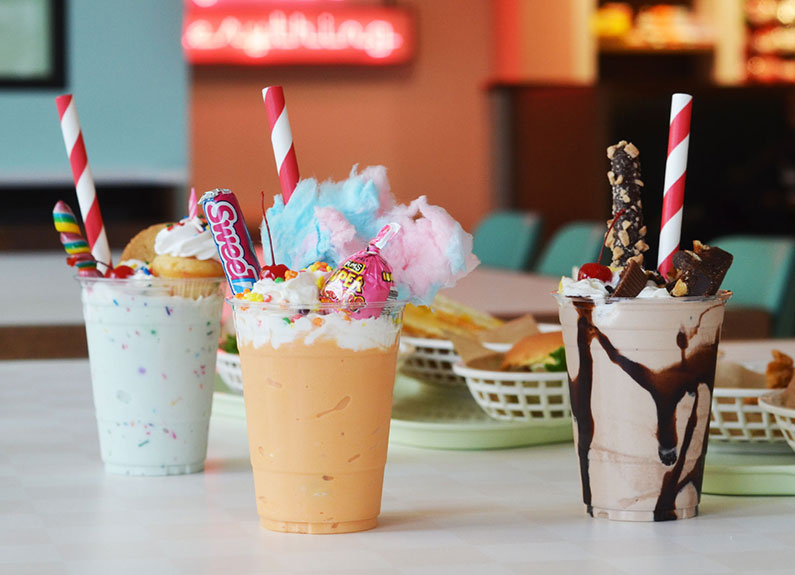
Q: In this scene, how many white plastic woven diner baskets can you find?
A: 5